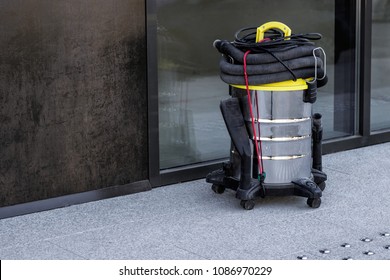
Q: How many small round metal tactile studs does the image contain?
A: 8